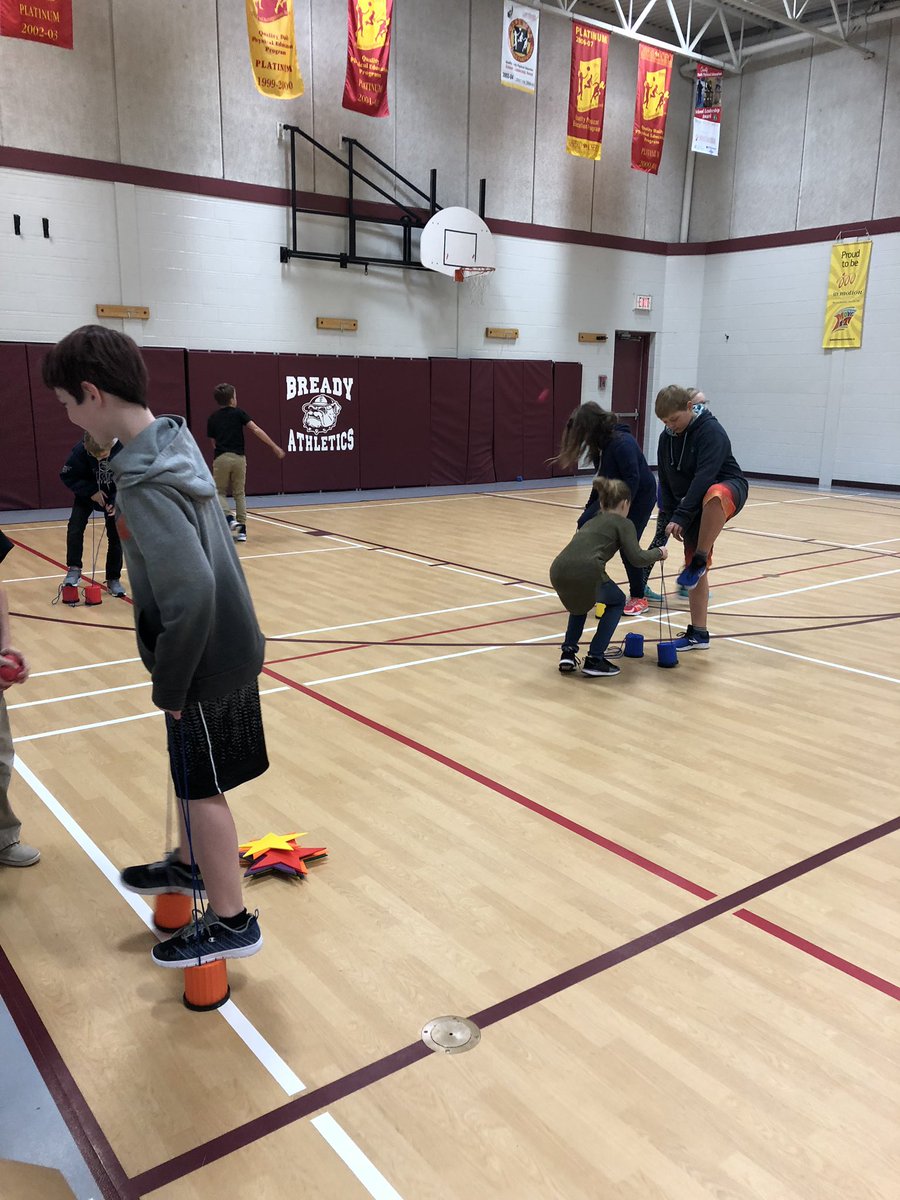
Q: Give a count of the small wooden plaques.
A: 4